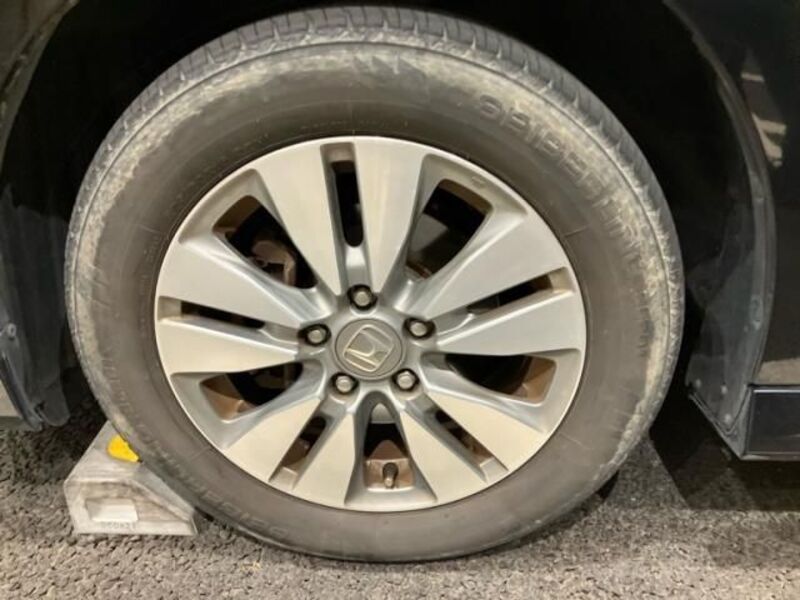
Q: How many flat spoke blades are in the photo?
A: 10